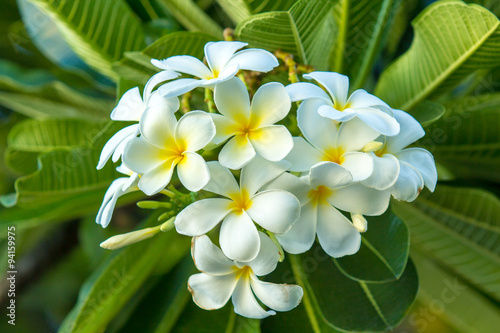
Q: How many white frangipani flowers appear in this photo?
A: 11